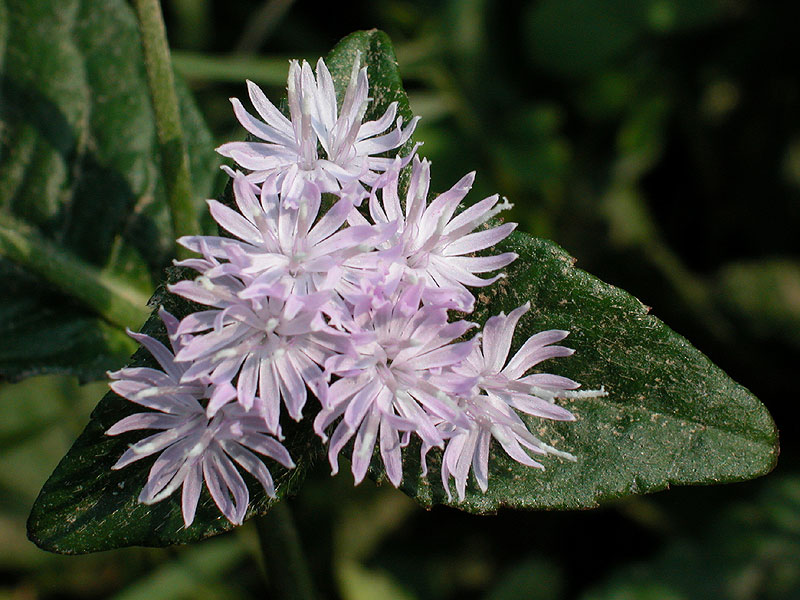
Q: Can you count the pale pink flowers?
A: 7